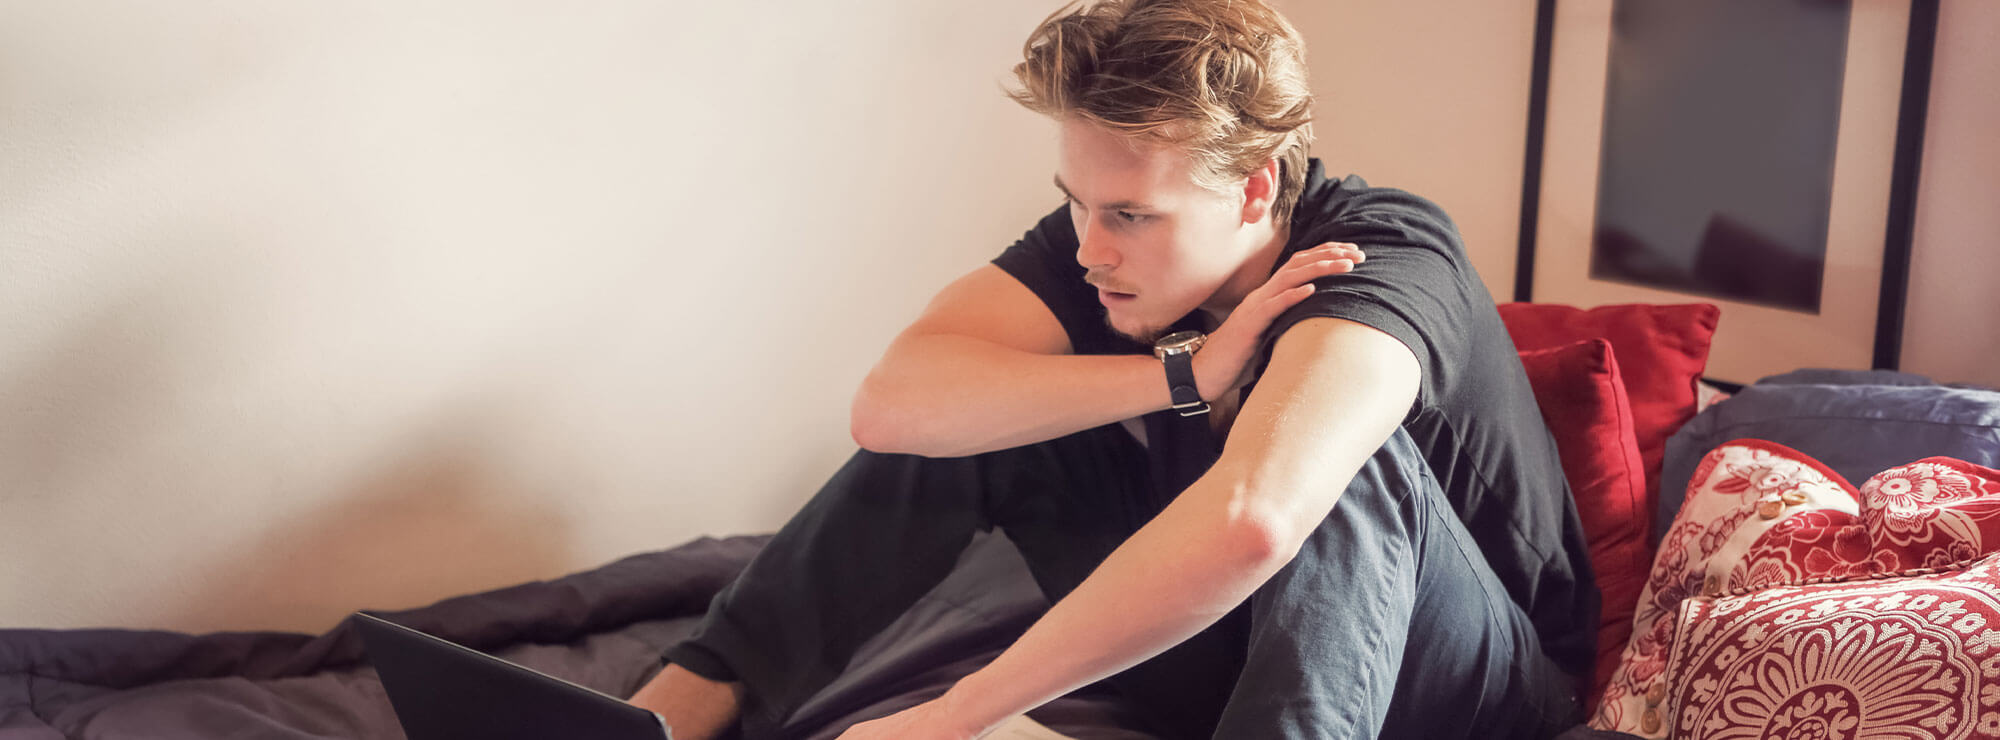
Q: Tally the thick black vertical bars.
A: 2